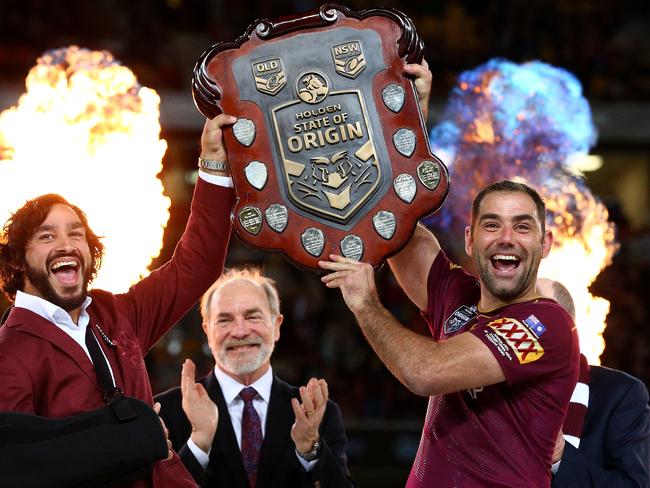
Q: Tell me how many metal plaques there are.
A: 11